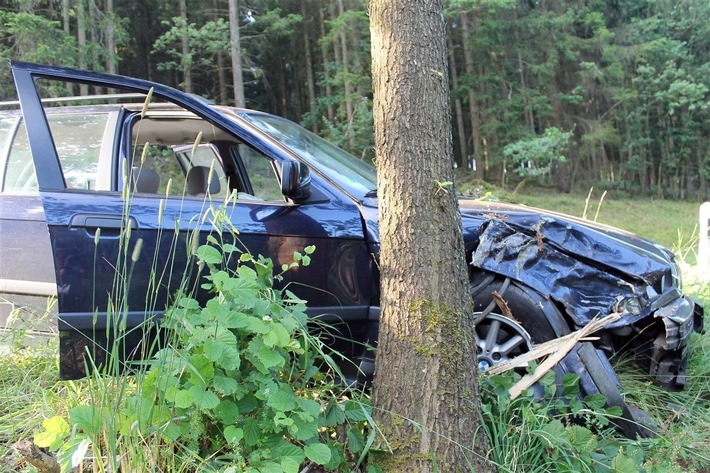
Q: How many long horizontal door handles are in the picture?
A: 1